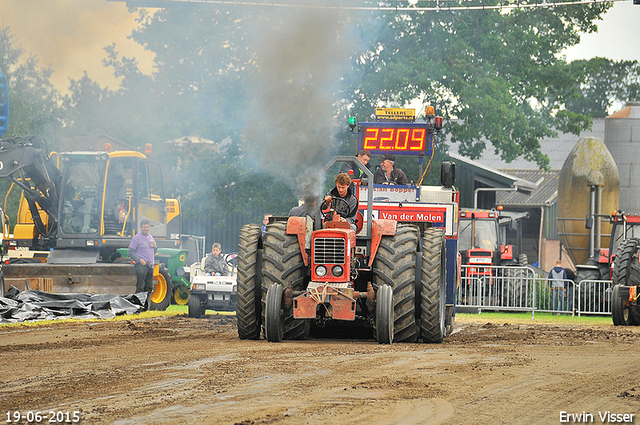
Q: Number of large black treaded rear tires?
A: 4